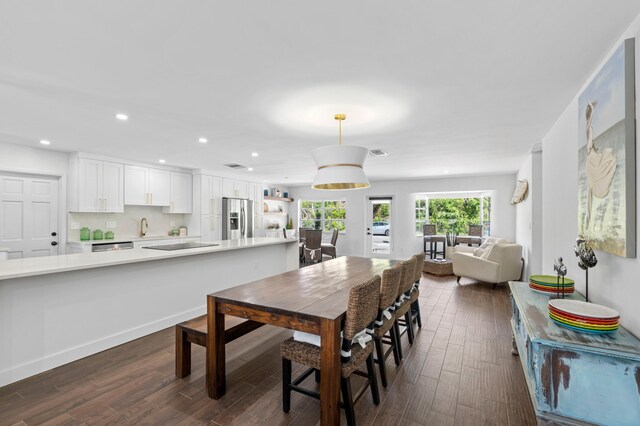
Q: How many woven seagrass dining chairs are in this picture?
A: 4